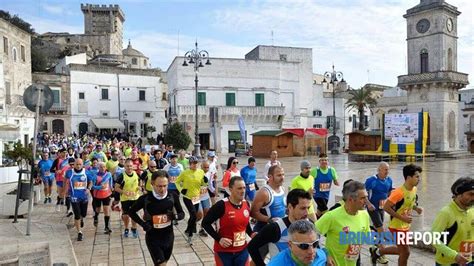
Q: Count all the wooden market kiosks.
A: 2